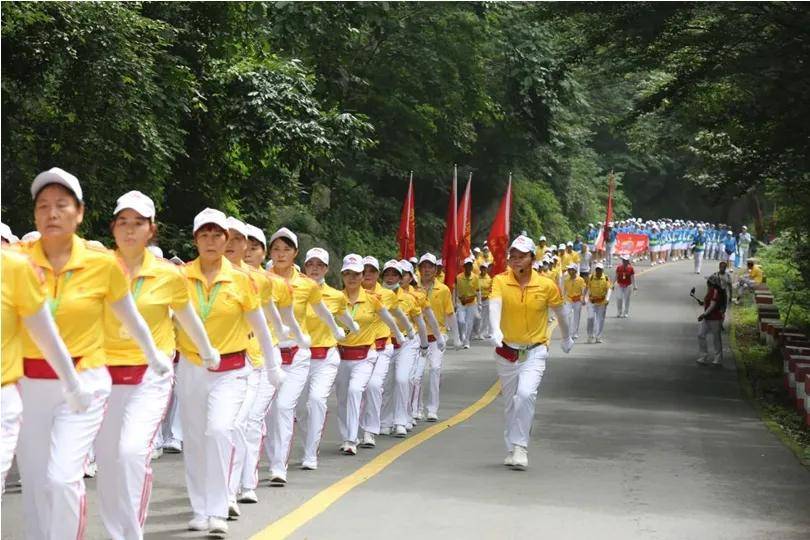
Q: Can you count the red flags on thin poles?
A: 5